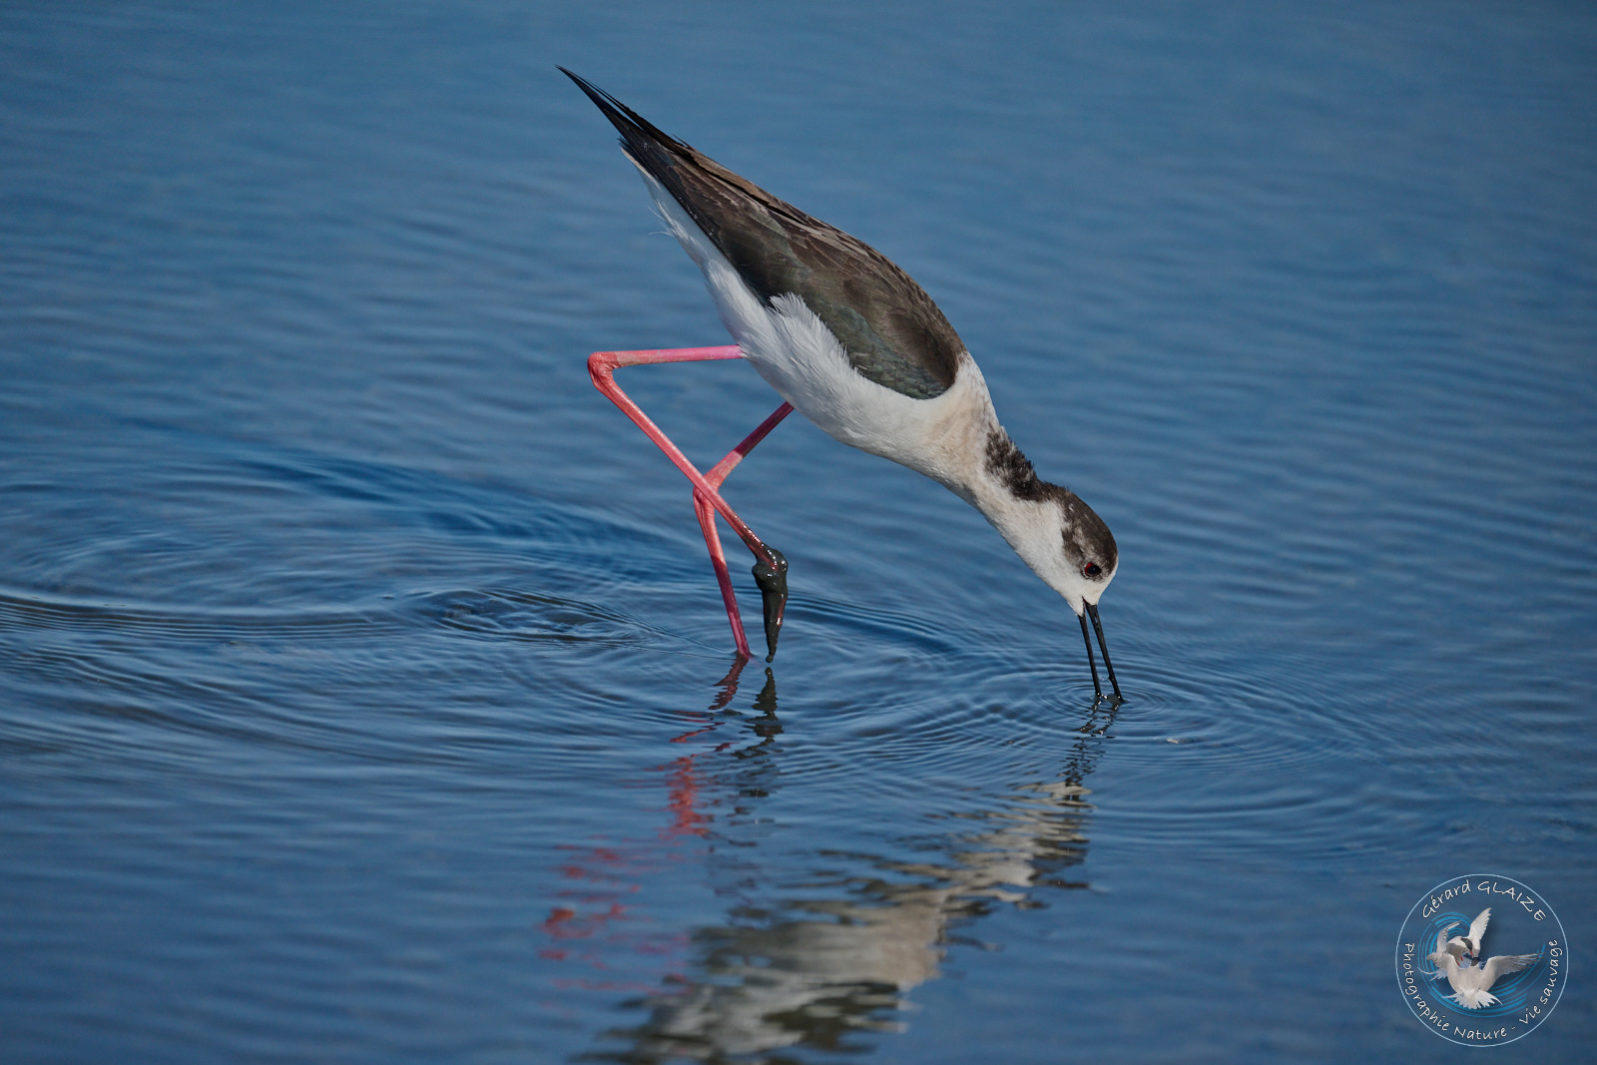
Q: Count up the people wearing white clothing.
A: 0